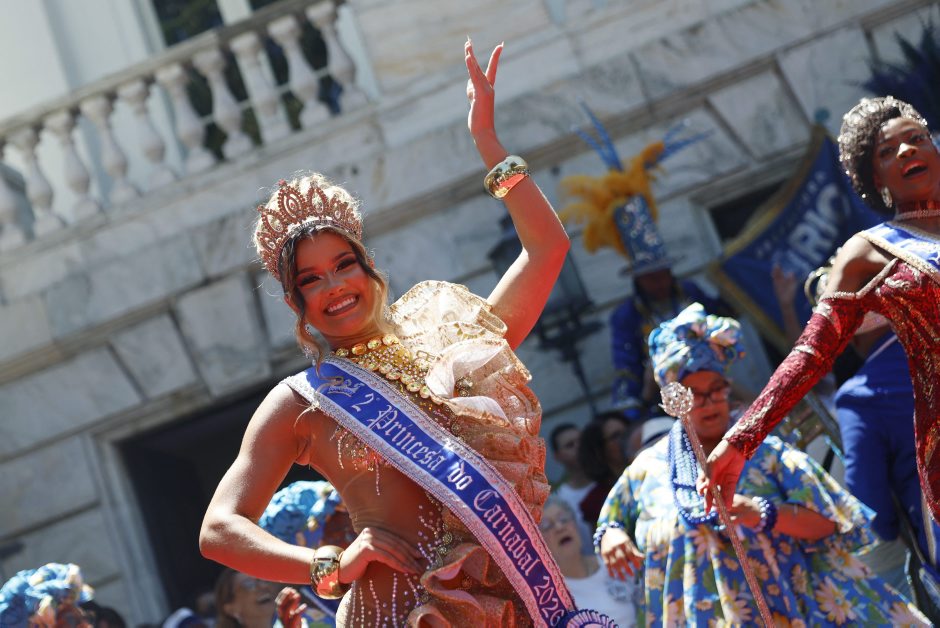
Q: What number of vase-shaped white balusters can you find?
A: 10